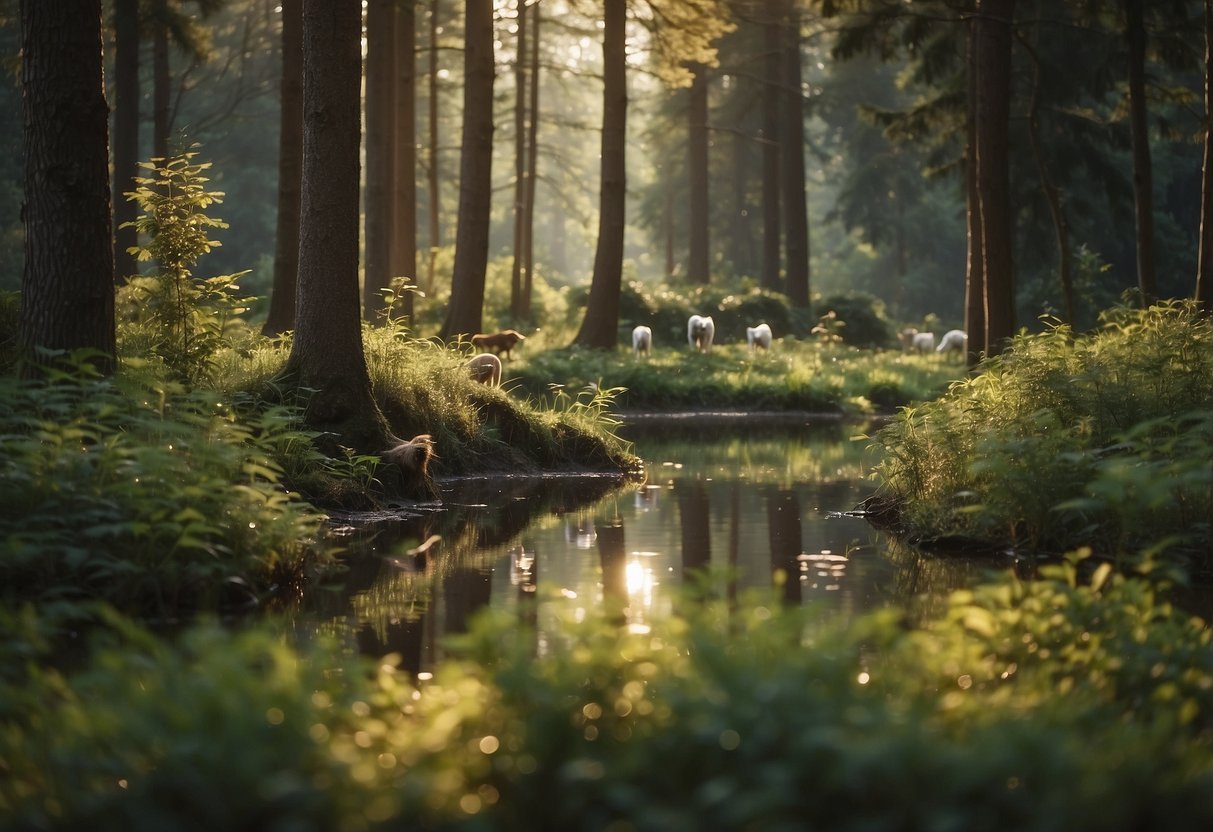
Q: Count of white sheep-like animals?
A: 5